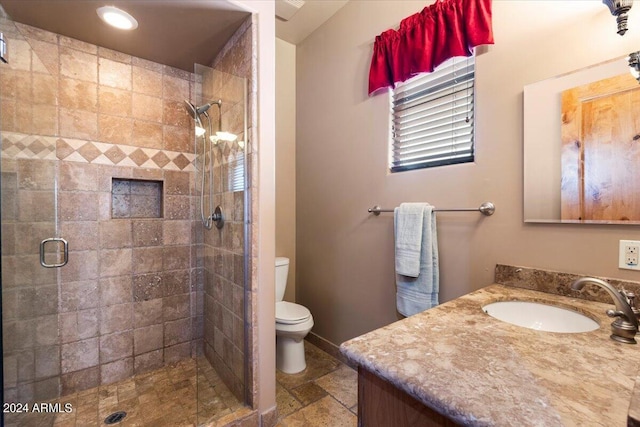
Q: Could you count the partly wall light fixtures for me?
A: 2